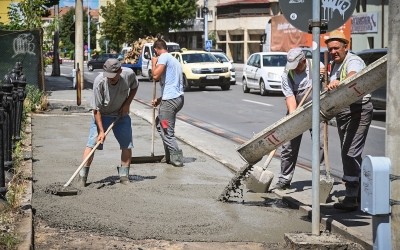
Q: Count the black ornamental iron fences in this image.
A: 1